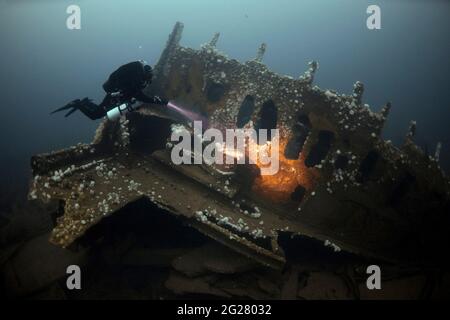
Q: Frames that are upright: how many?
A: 8